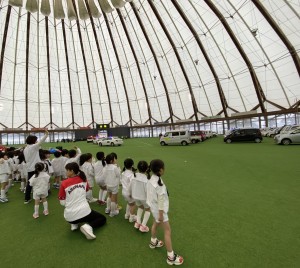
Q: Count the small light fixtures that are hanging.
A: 3